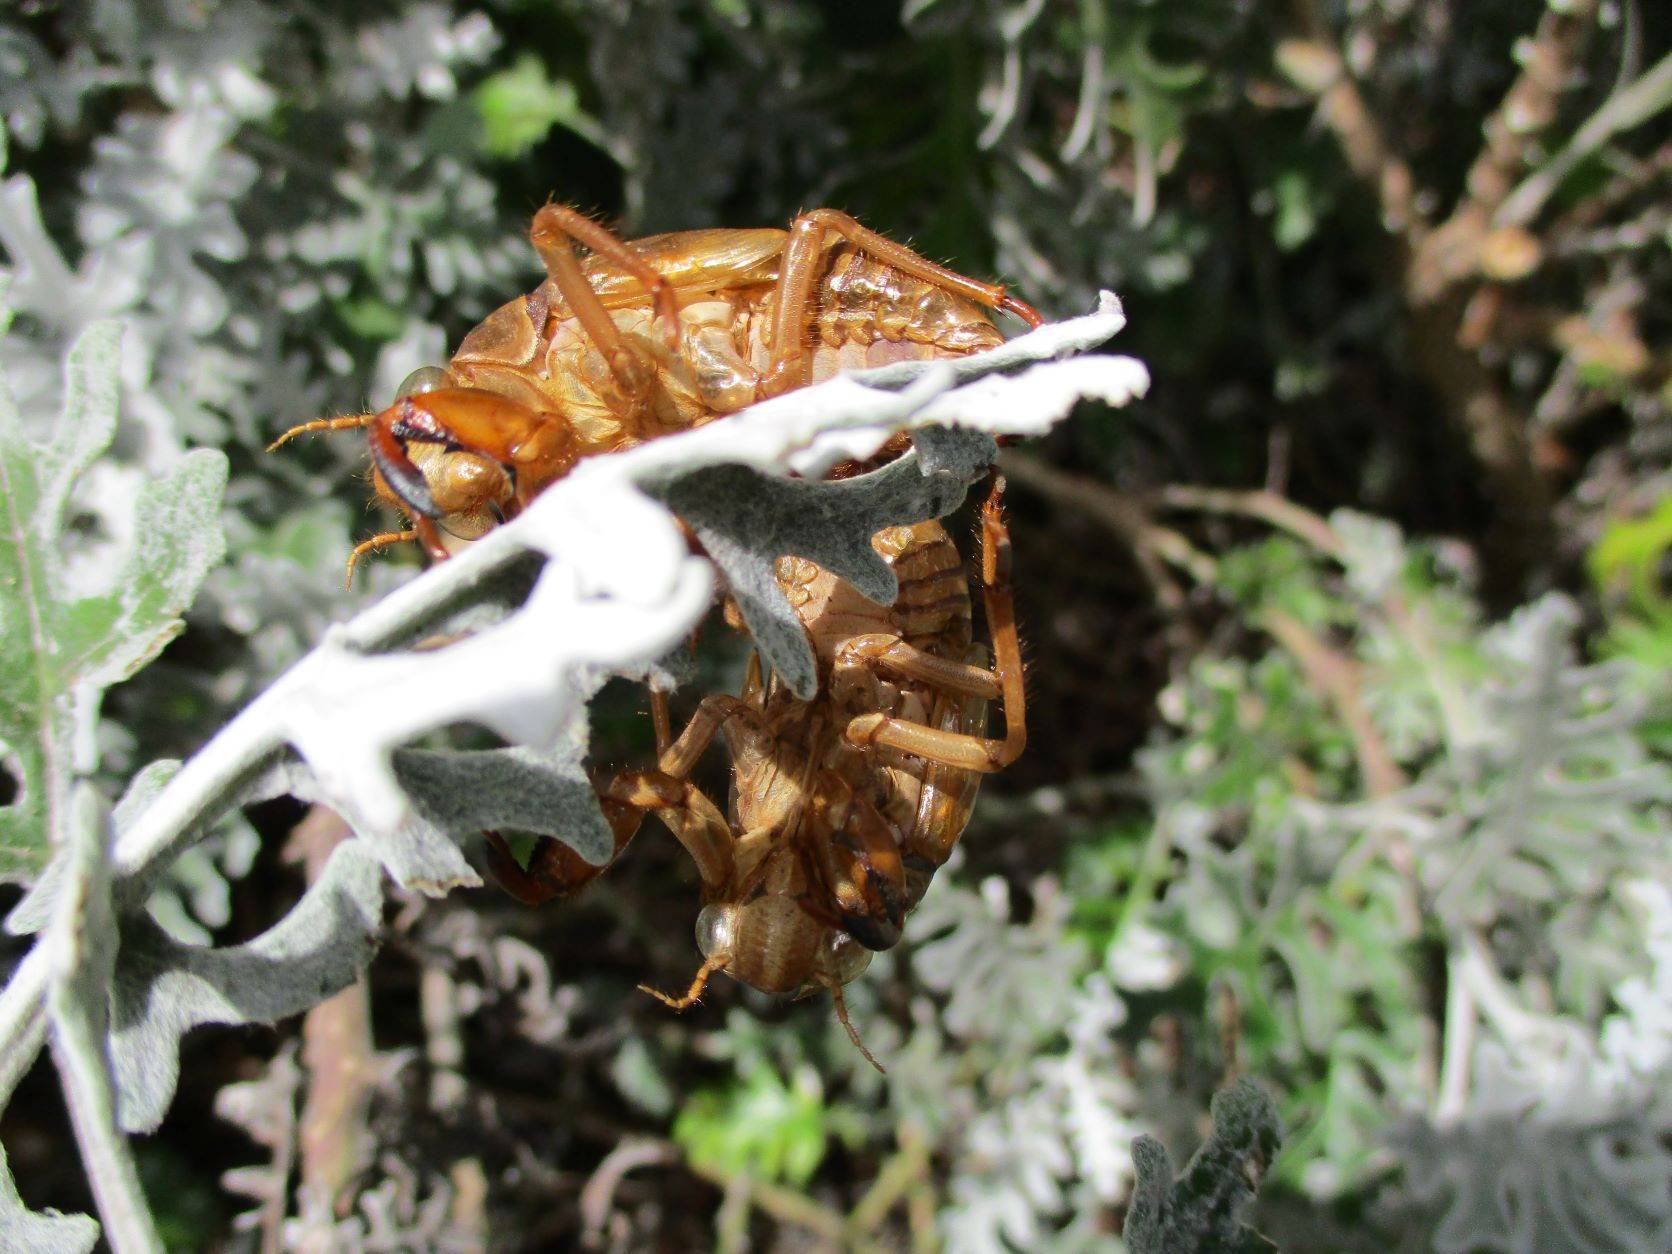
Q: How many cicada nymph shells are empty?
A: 2